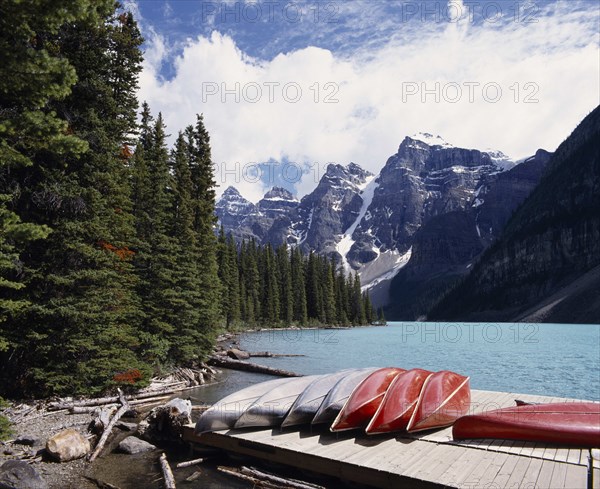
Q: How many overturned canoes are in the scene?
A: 8